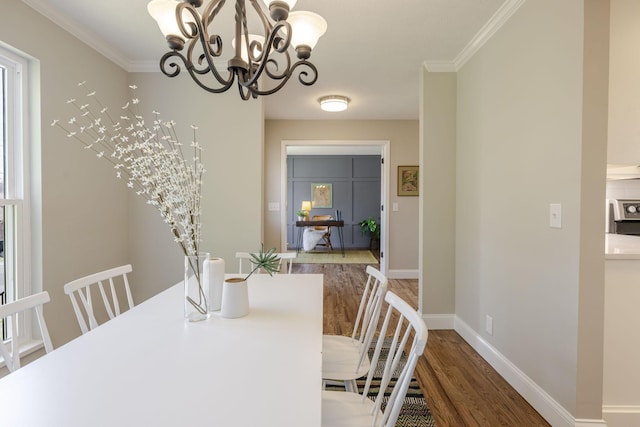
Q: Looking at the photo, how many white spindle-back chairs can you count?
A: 5